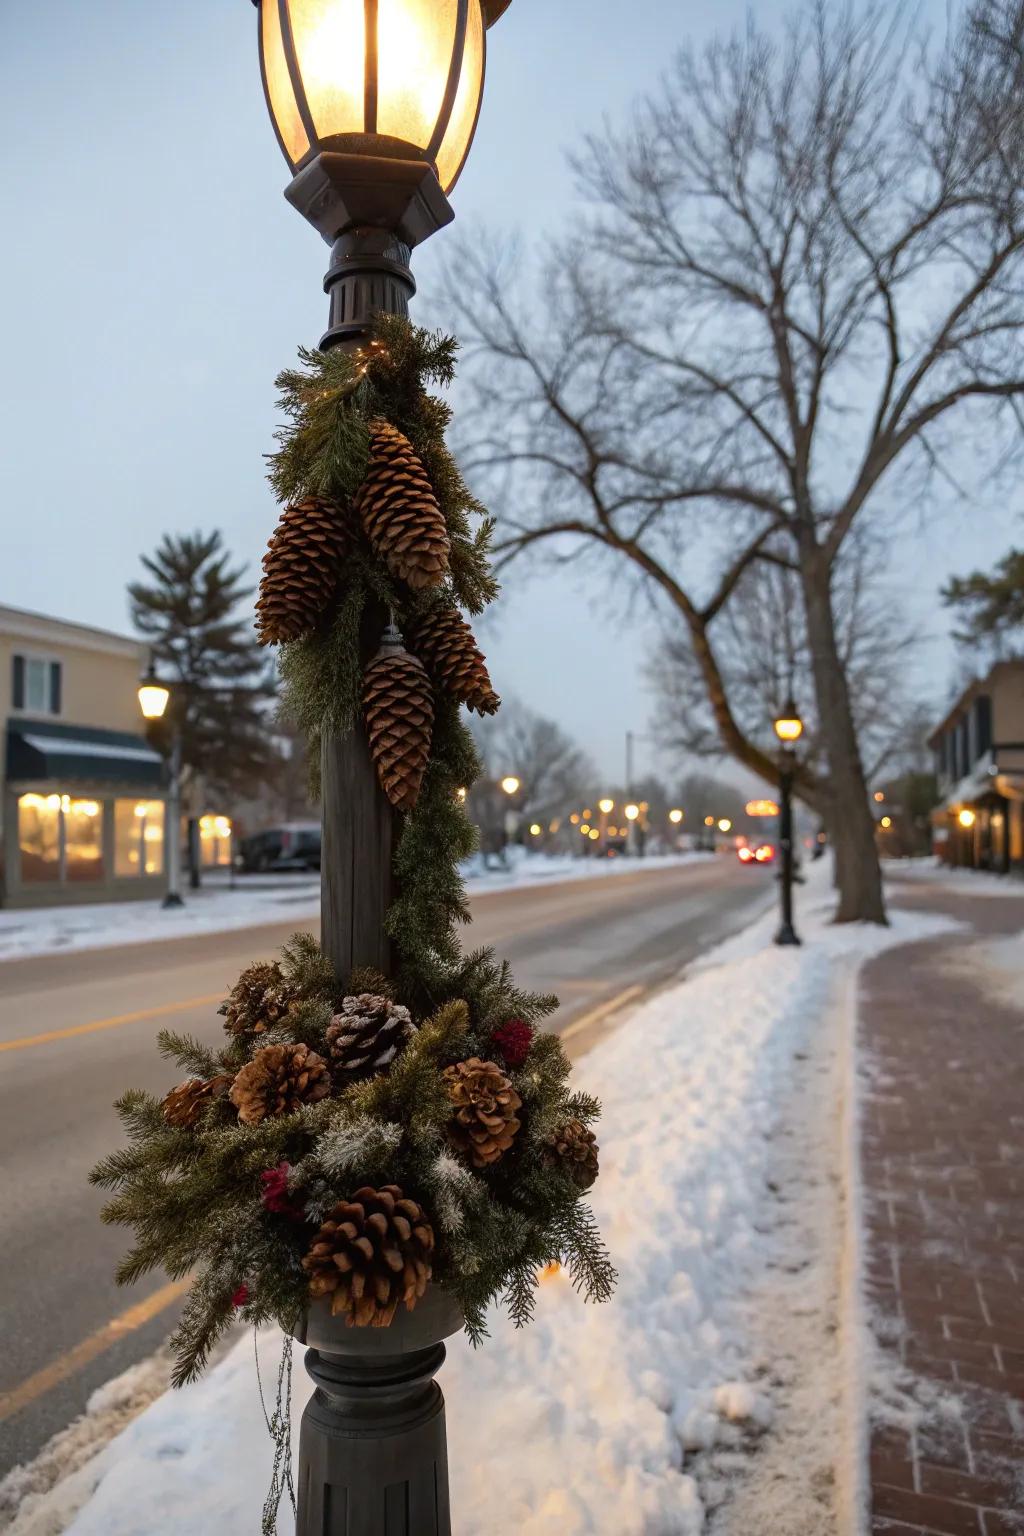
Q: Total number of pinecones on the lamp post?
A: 11